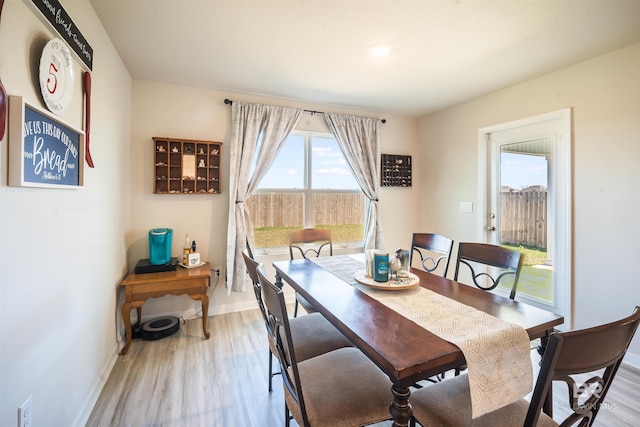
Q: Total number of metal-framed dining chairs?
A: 6